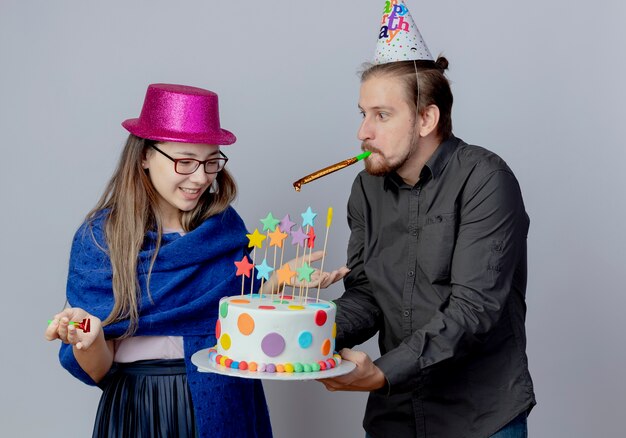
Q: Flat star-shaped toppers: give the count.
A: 12